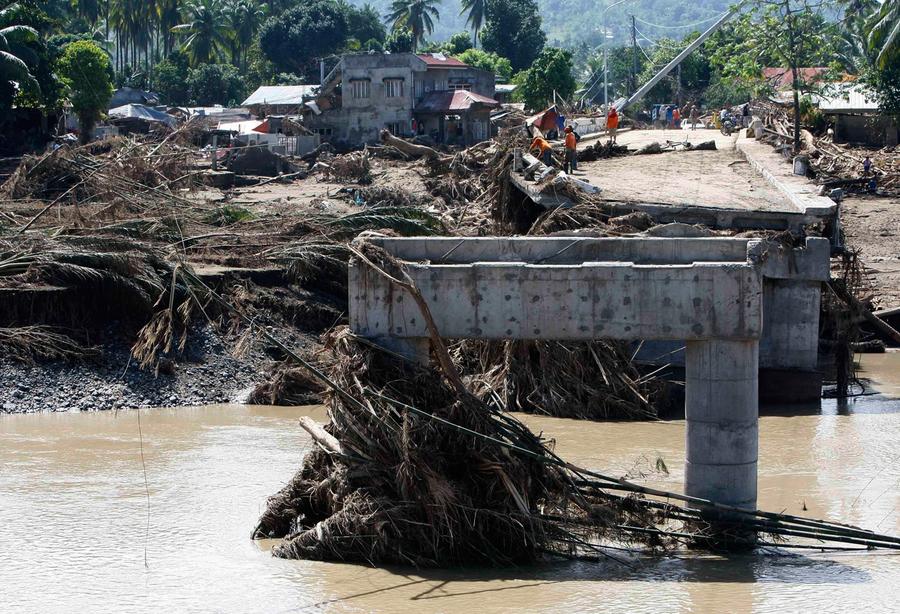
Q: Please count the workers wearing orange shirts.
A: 3